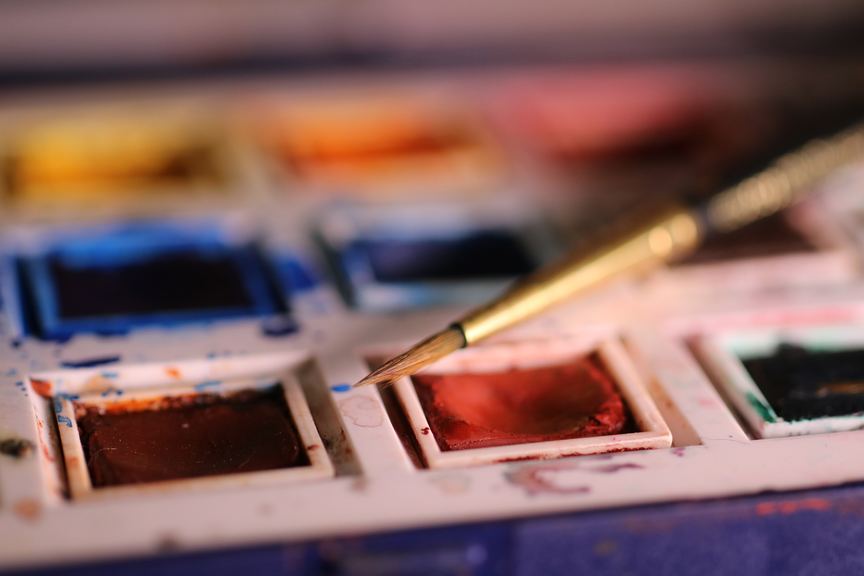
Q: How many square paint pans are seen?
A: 9